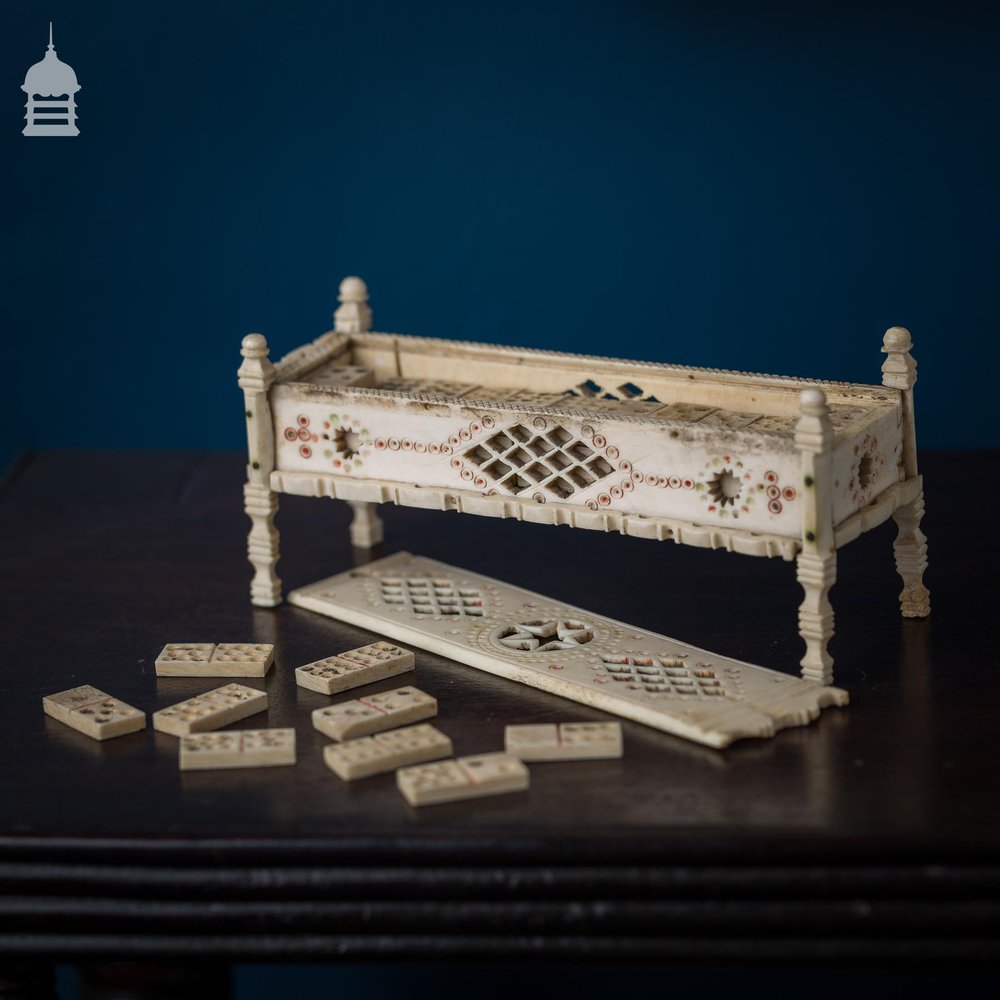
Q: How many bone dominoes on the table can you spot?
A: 9